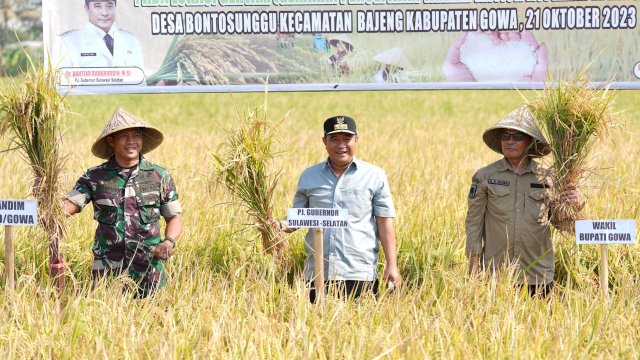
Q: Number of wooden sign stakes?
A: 3